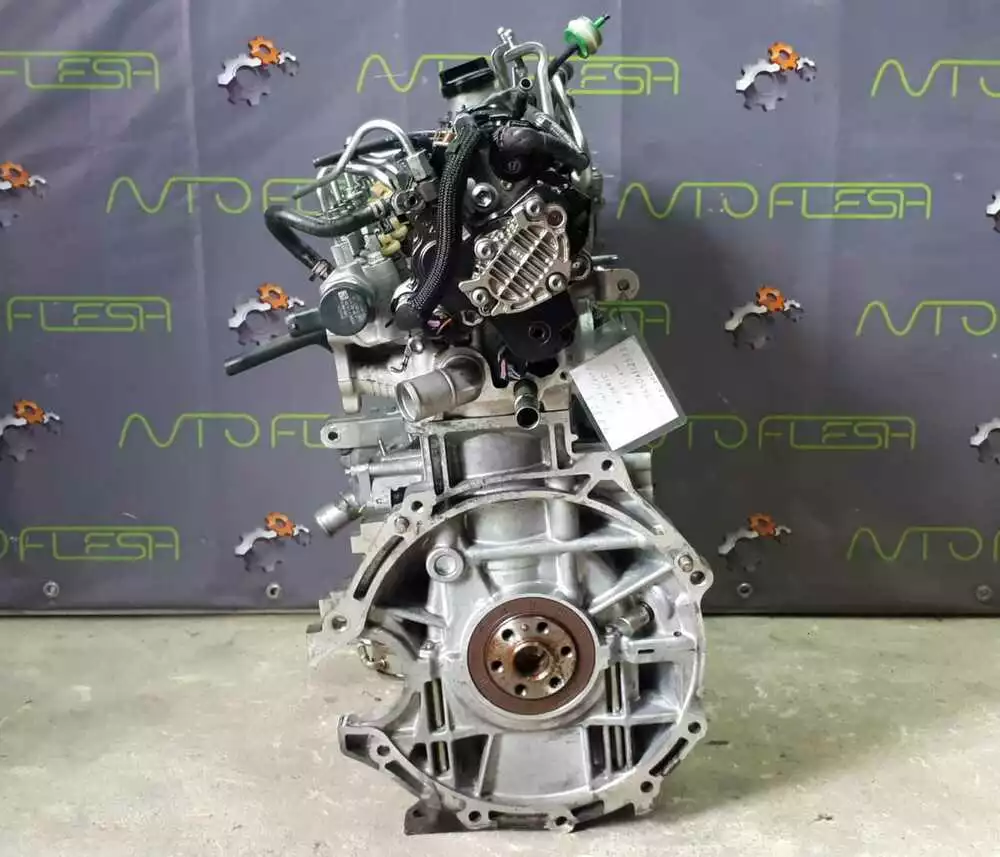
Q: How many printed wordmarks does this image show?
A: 12